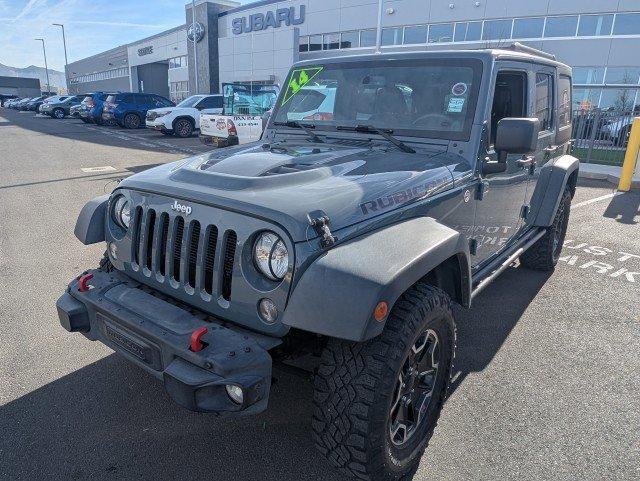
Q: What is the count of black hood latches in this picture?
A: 1